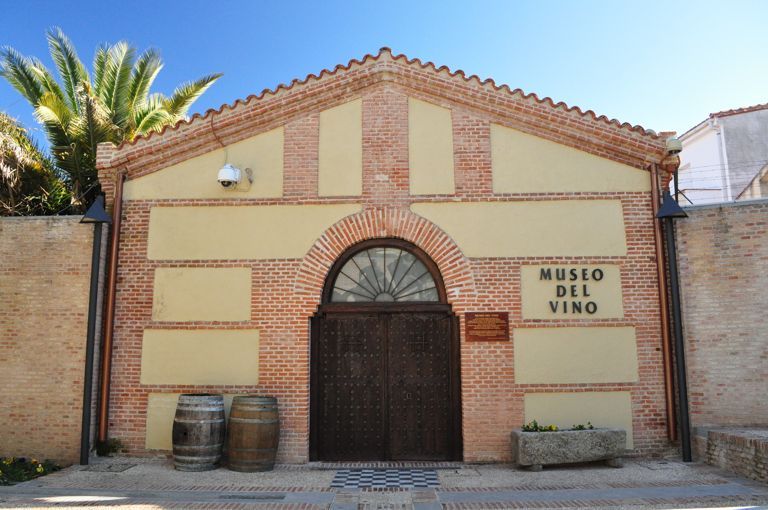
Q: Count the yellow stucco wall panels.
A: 12